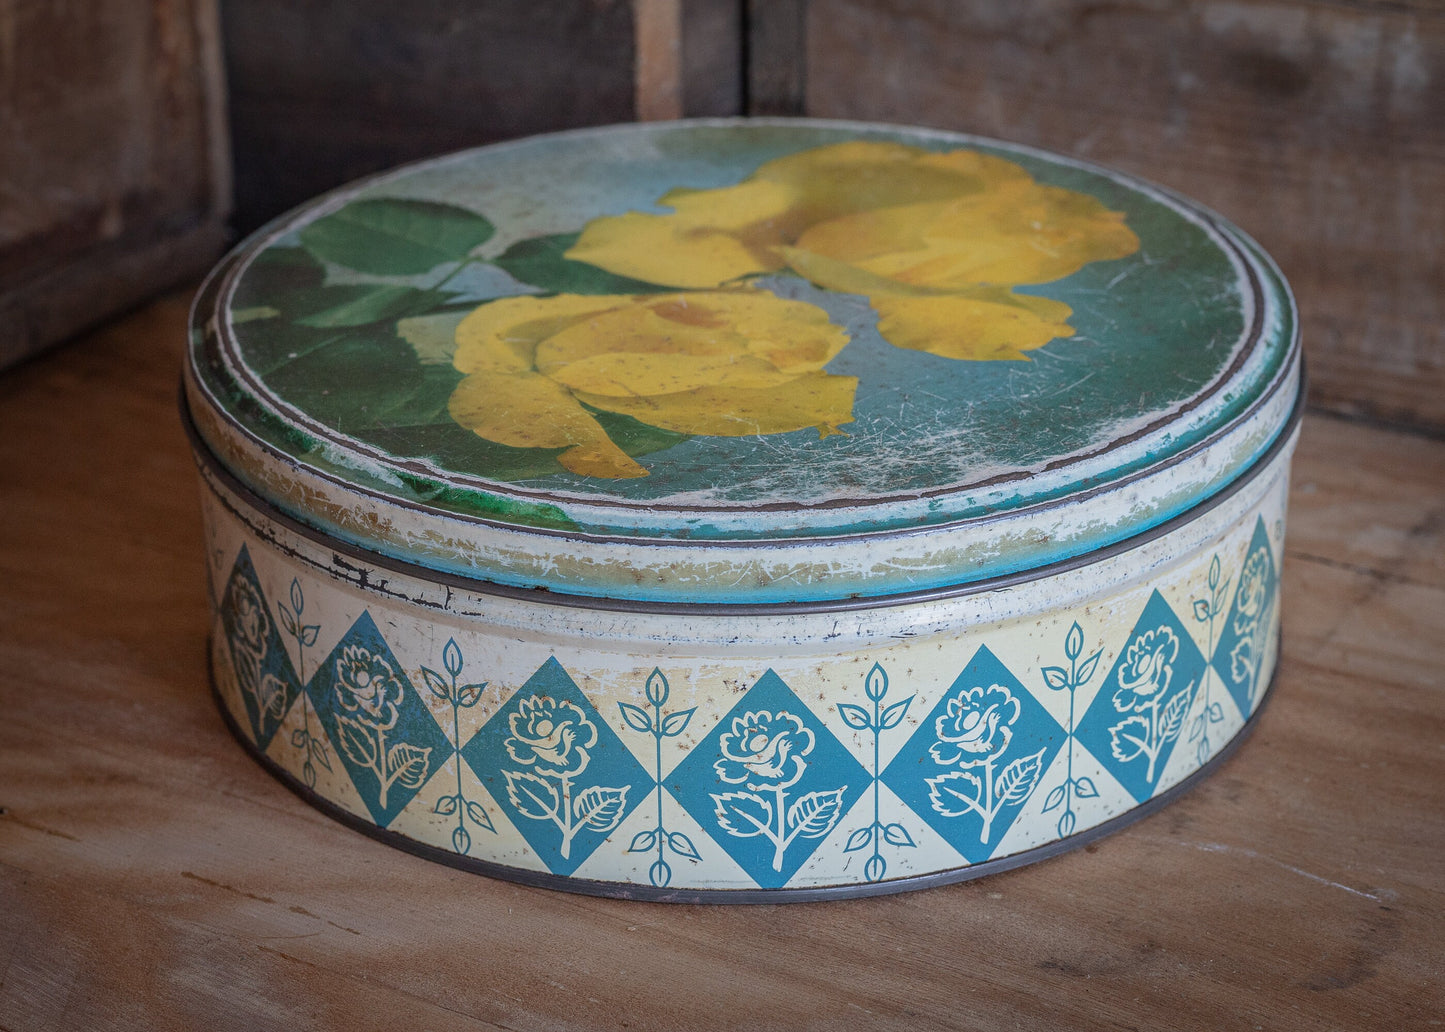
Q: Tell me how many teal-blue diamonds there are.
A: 7